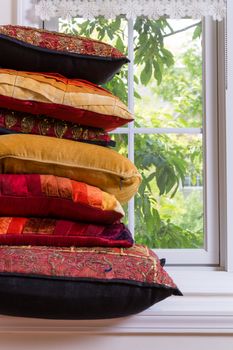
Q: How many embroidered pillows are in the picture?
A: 3